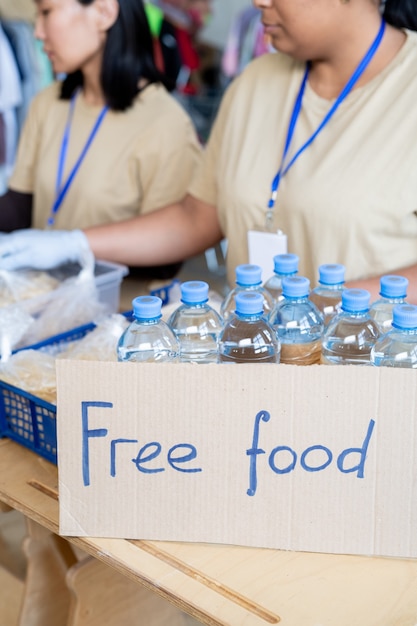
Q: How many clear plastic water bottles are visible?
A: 10